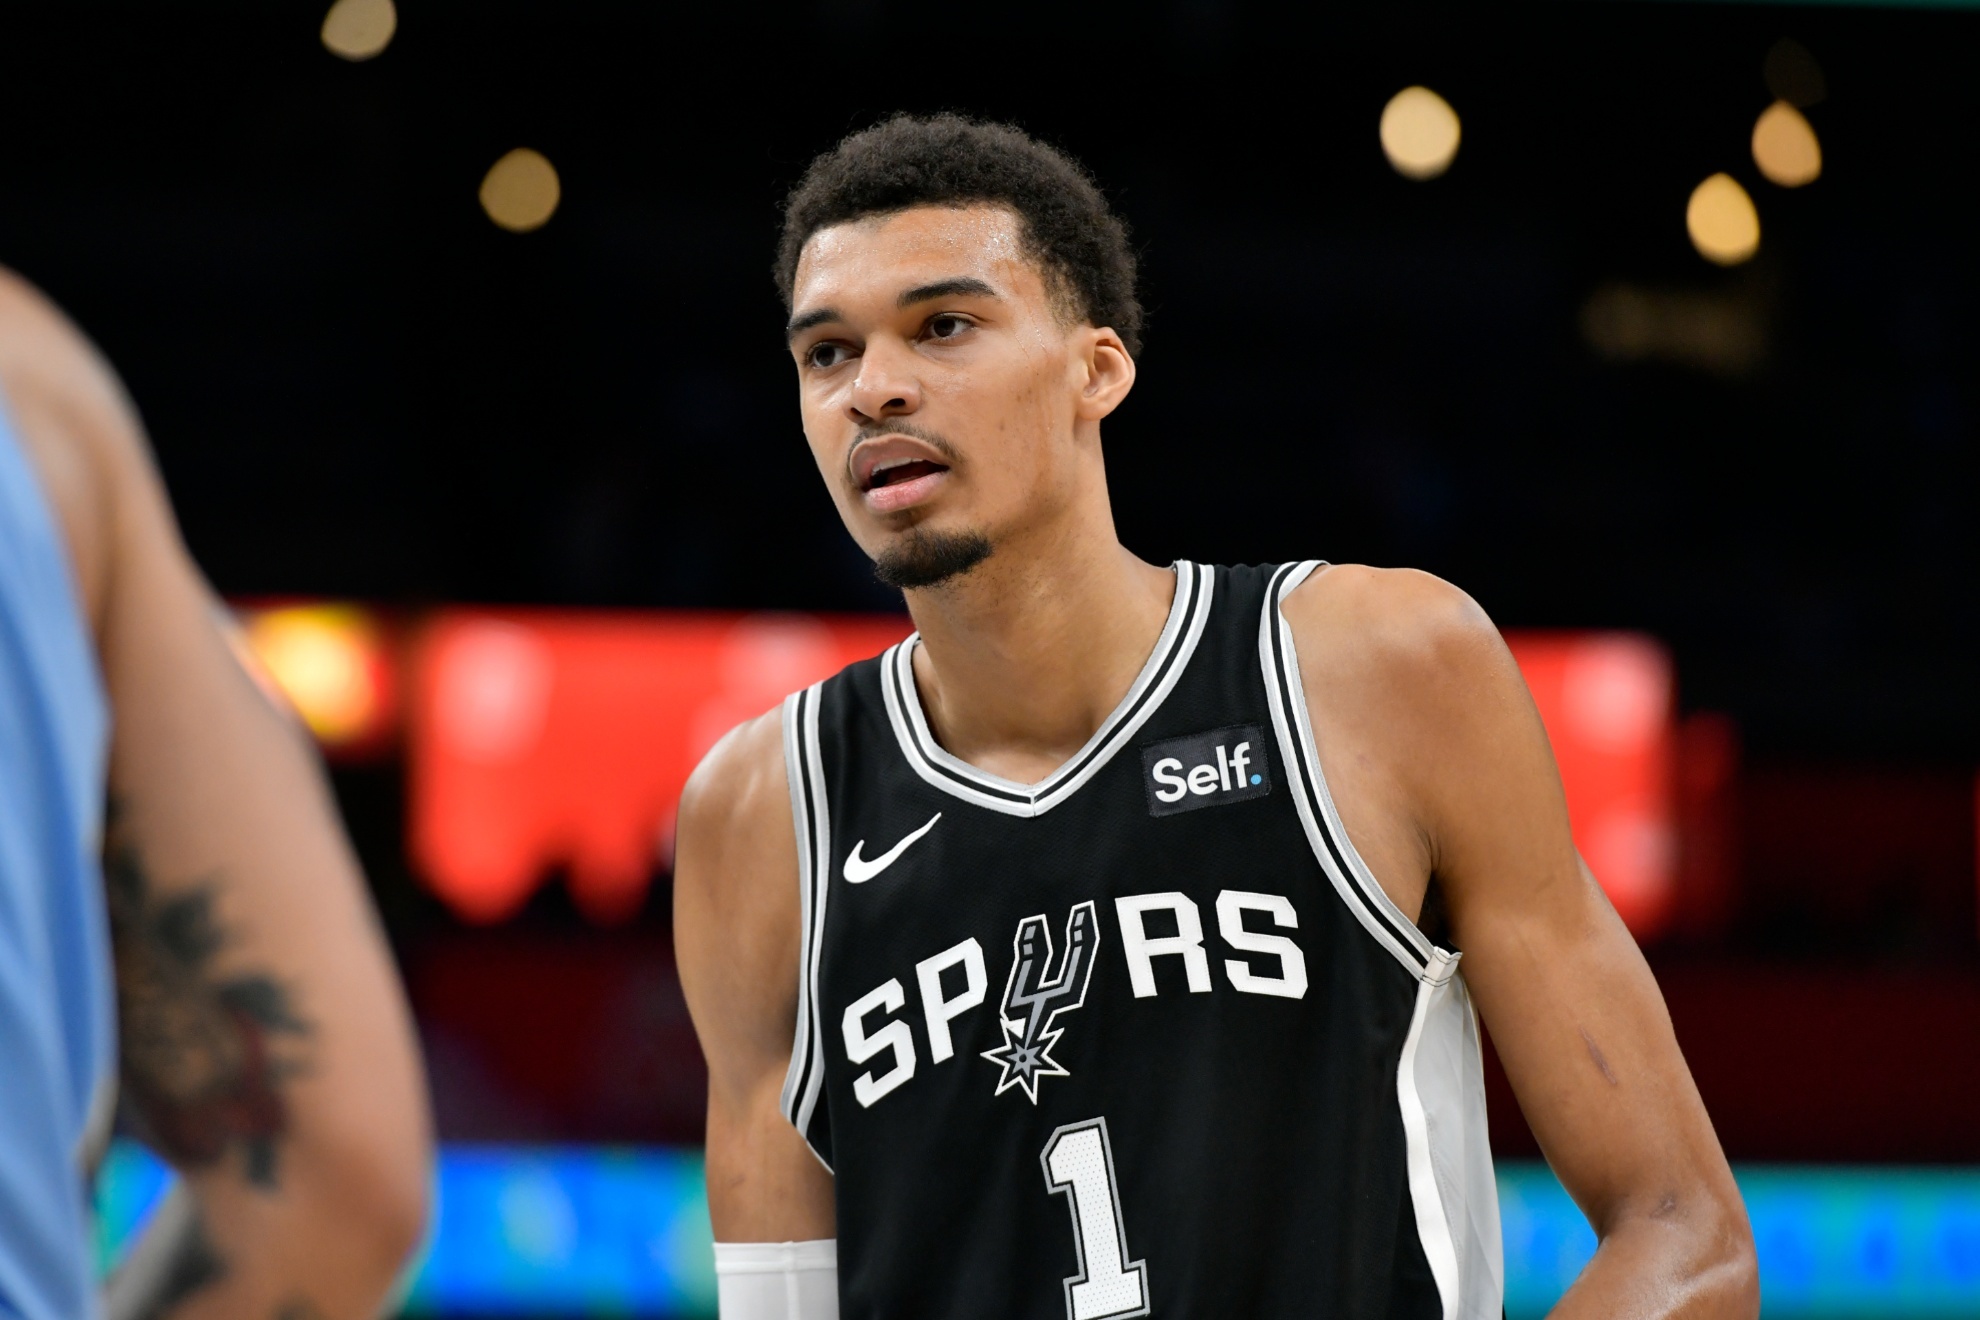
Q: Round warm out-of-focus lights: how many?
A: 5